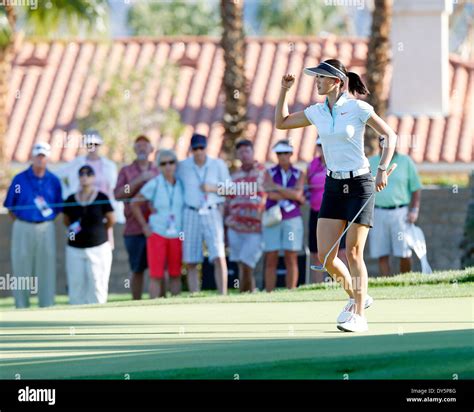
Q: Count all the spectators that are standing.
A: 10